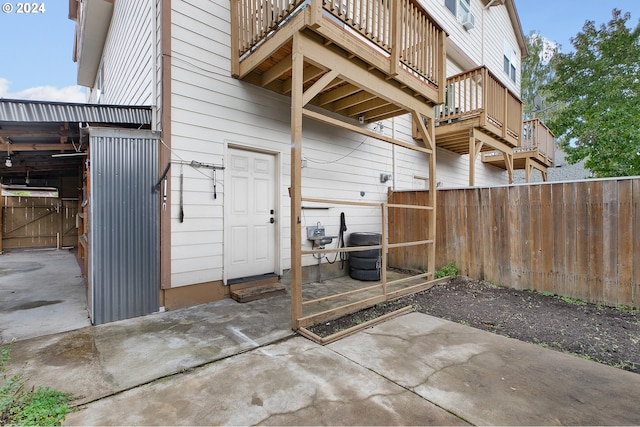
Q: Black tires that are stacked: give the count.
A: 4